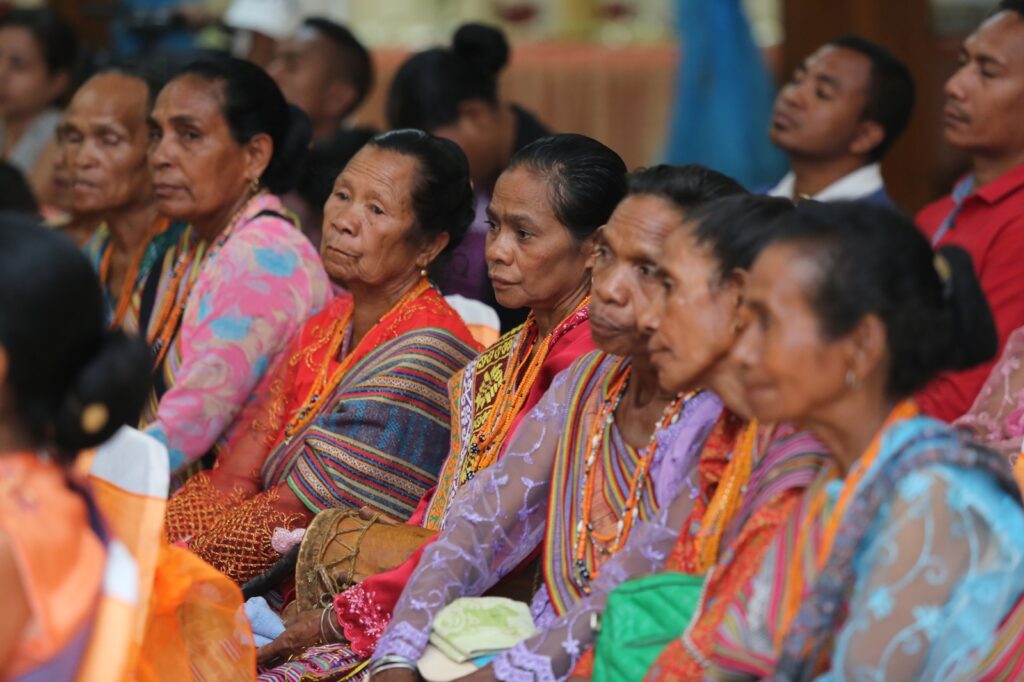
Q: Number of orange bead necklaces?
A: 7